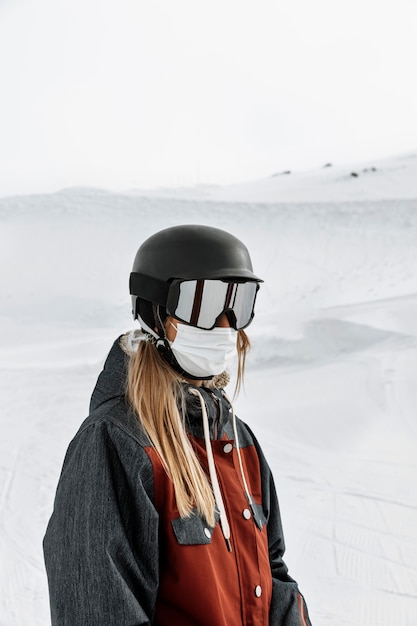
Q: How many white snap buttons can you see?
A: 4